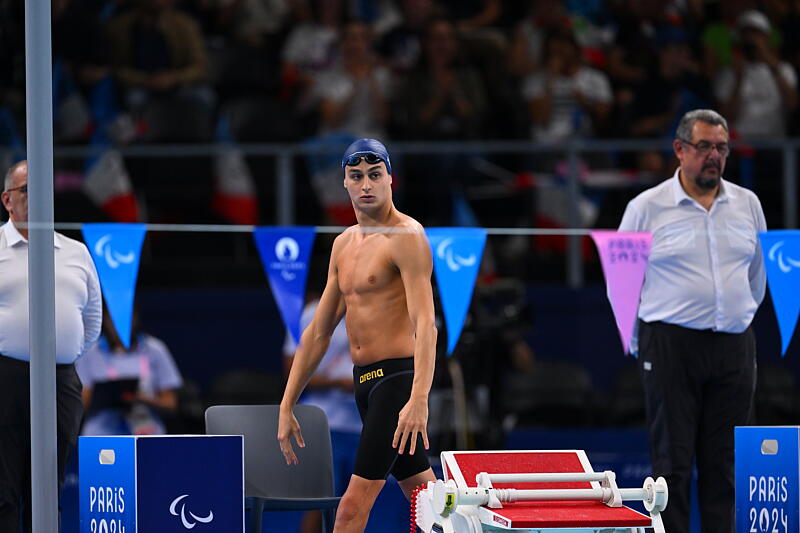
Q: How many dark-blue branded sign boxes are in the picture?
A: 2